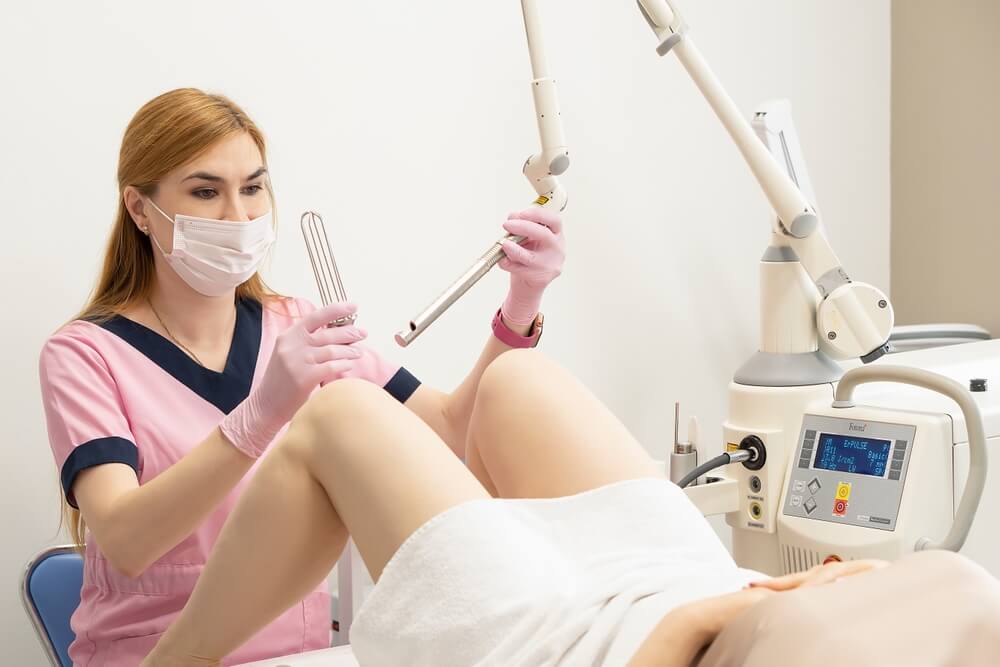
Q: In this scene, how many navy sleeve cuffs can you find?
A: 2